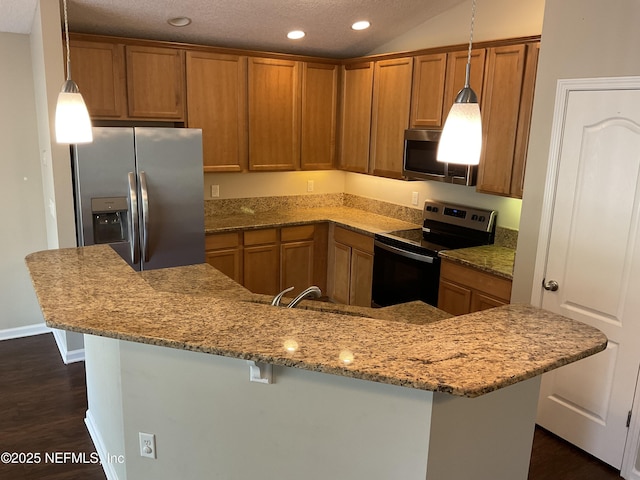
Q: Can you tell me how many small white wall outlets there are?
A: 4